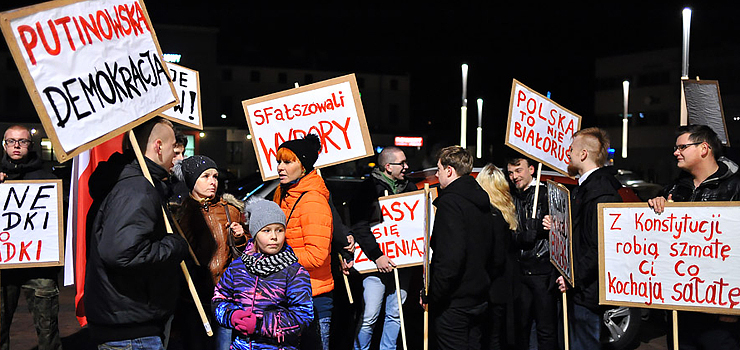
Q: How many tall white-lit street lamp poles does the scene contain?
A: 4